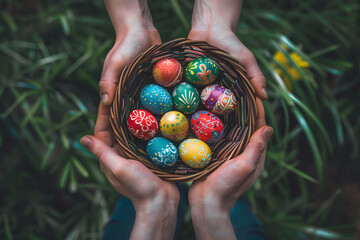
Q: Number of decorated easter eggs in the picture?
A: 10